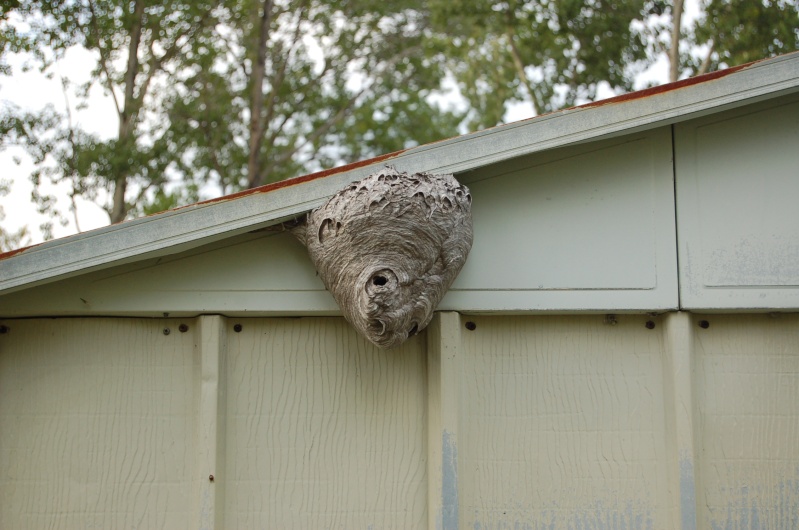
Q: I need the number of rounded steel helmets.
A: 0